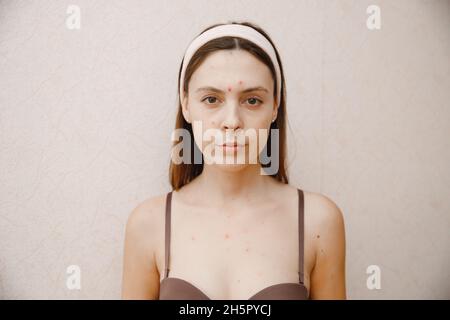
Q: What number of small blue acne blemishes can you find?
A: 0